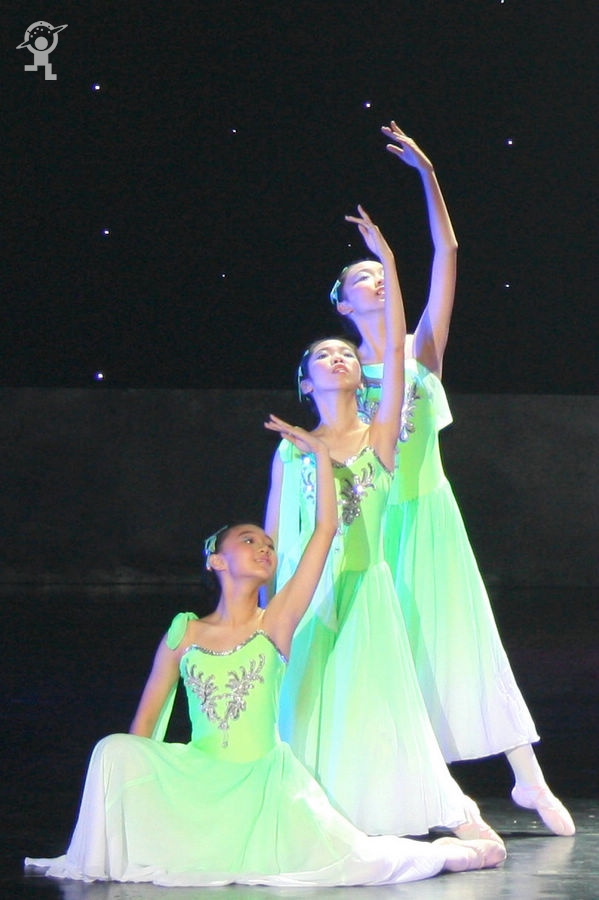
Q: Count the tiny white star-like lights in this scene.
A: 10